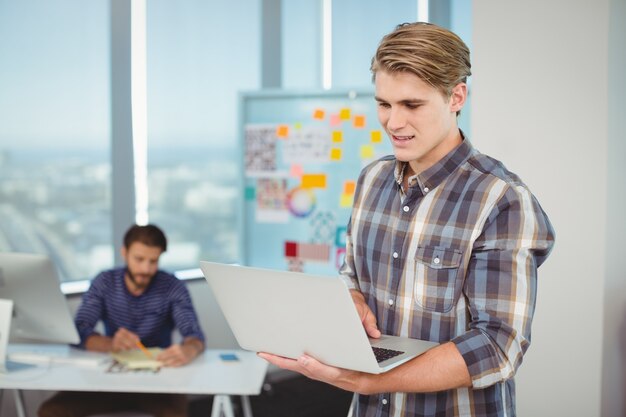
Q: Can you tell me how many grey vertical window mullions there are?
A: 3